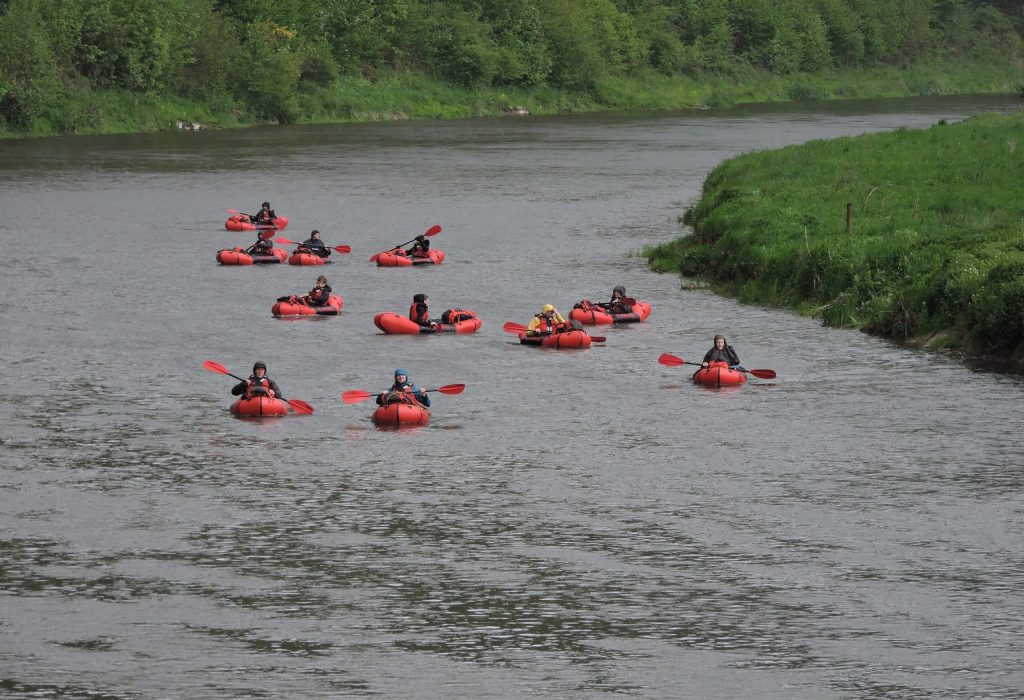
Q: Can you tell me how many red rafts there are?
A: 11